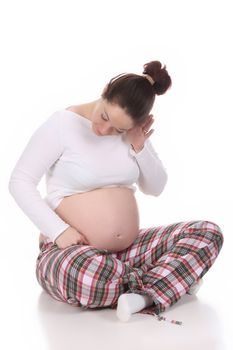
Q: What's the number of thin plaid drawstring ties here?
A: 1